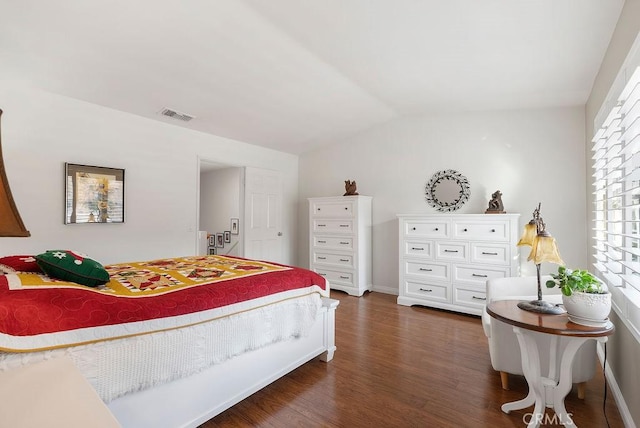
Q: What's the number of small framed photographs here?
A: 5